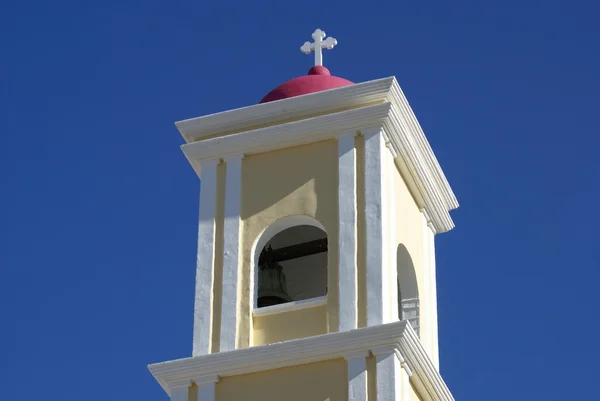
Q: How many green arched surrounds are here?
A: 0